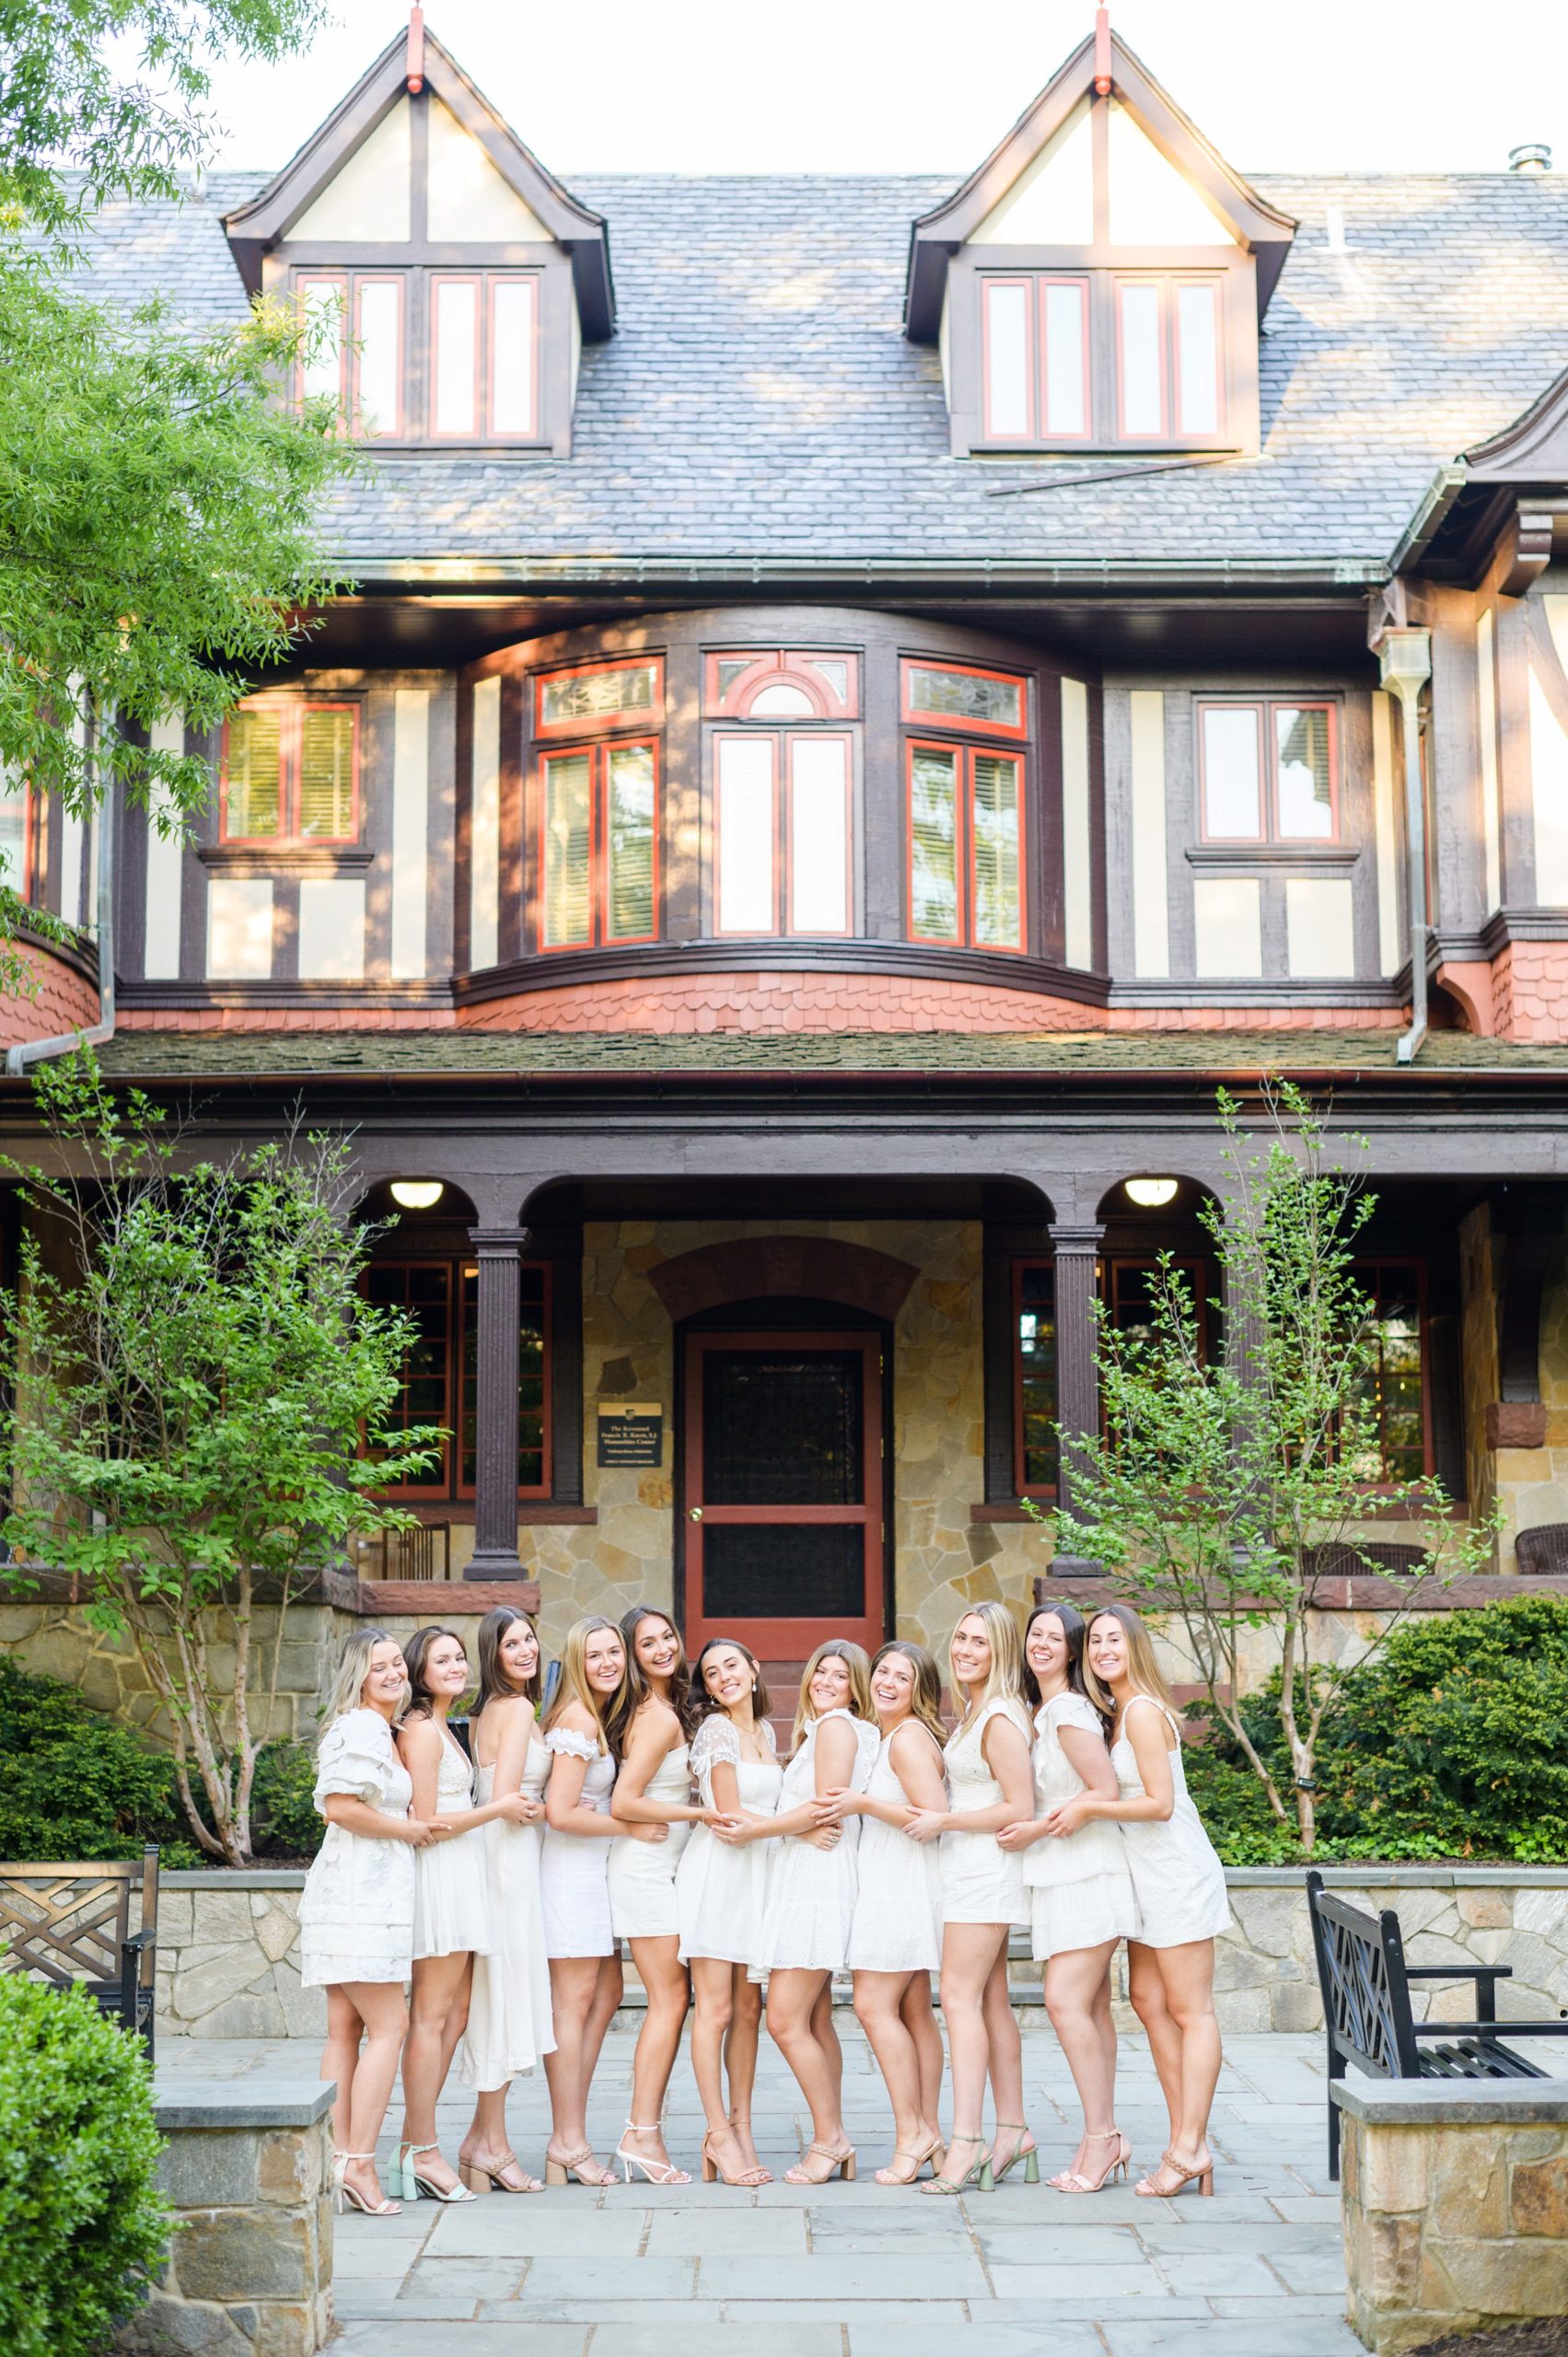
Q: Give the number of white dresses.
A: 11